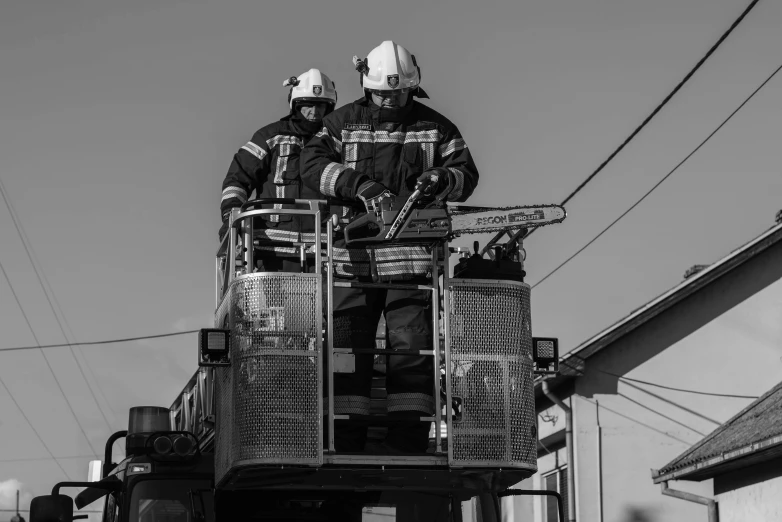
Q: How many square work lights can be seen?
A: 2